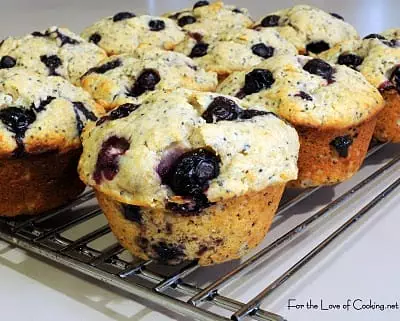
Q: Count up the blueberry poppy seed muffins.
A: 10